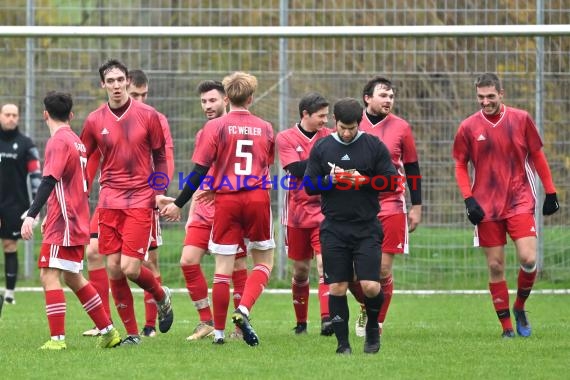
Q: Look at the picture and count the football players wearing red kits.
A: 8